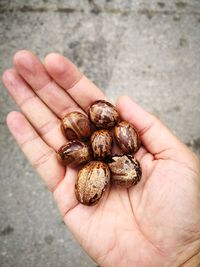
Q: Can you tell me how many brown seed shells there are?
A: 7